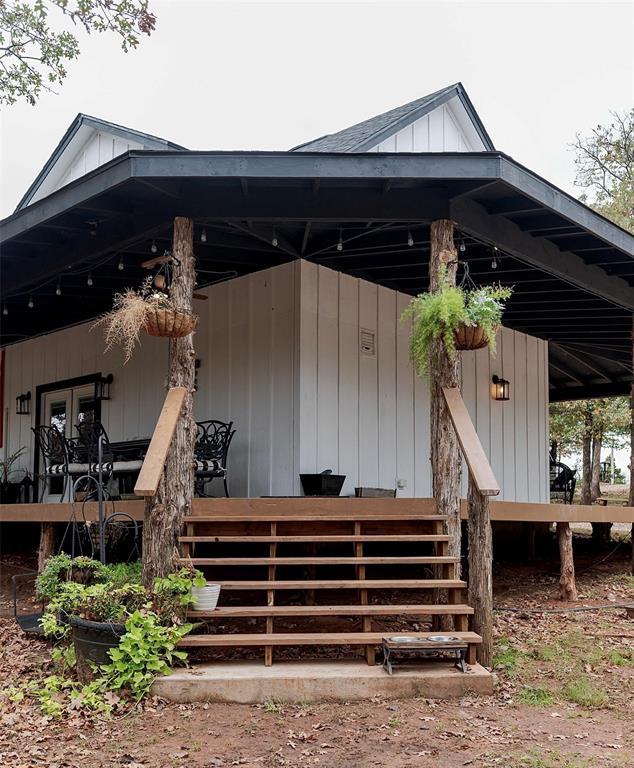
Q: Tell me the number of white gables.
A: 2